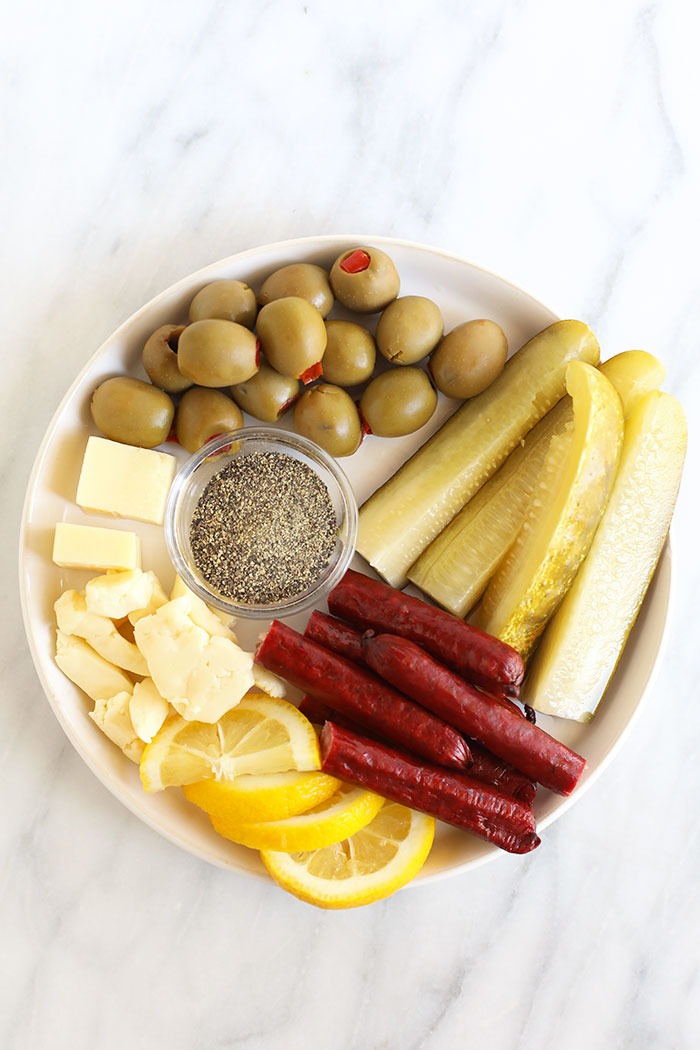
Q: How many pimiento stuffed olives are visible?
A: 14